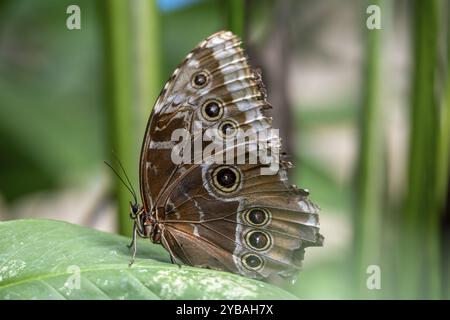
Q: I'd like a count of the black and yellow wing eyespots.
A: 7